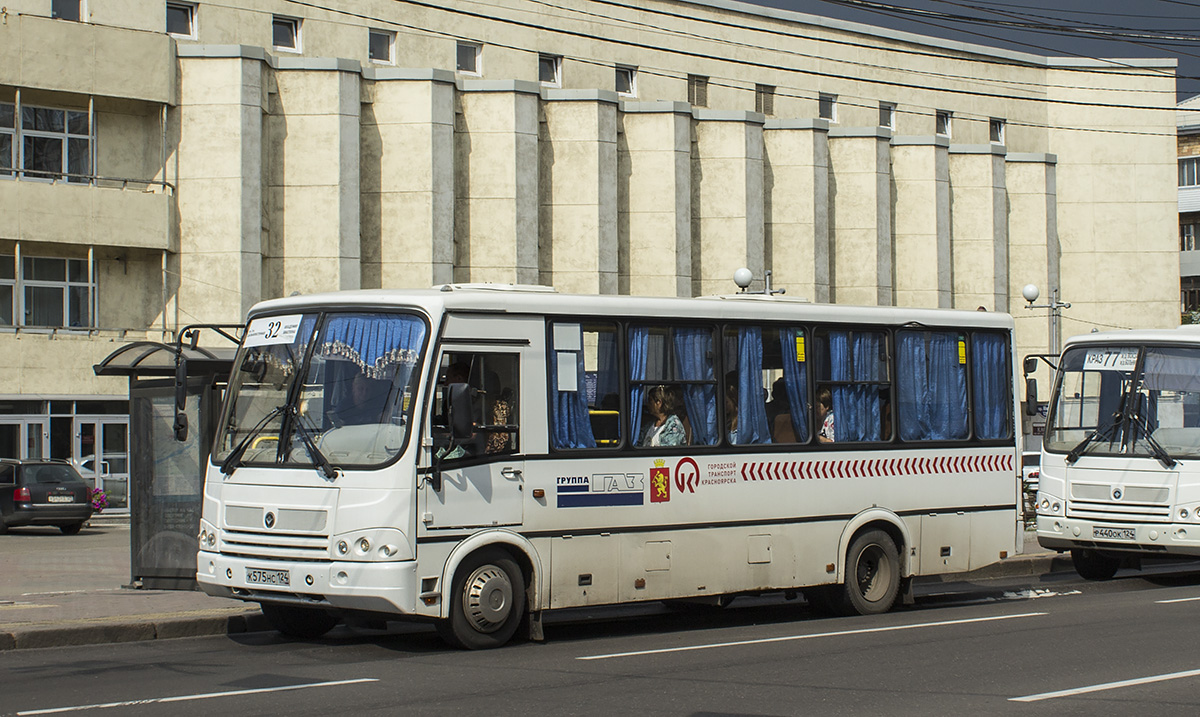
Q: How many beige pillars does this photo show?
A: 12